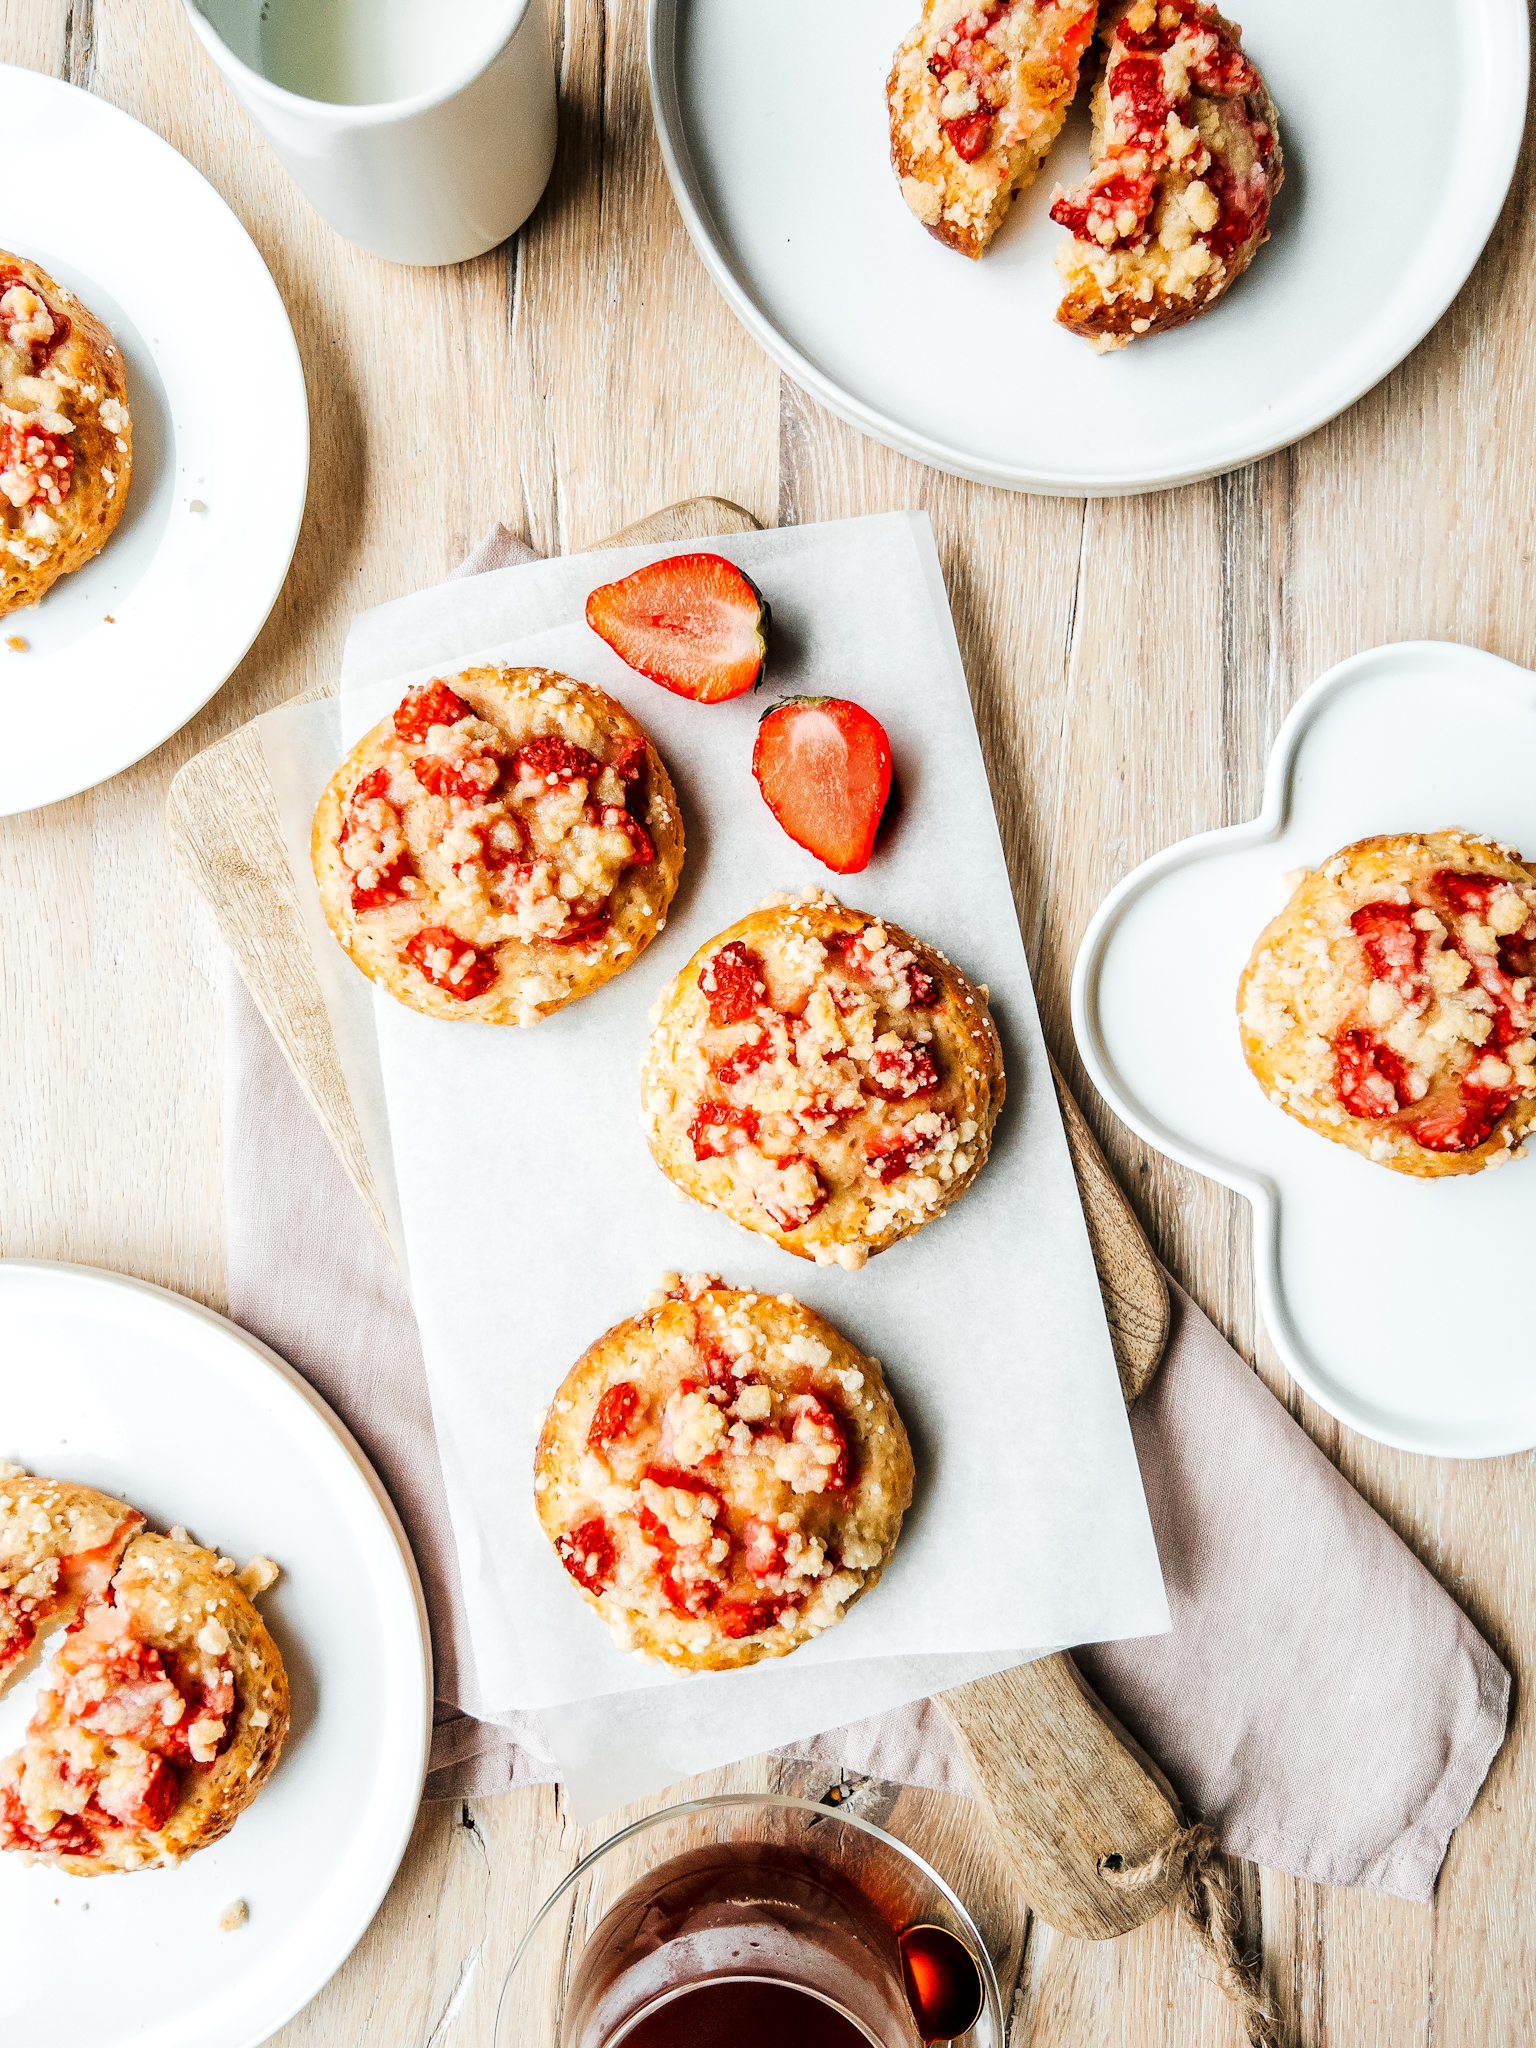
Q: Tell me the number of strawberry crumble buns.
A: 7